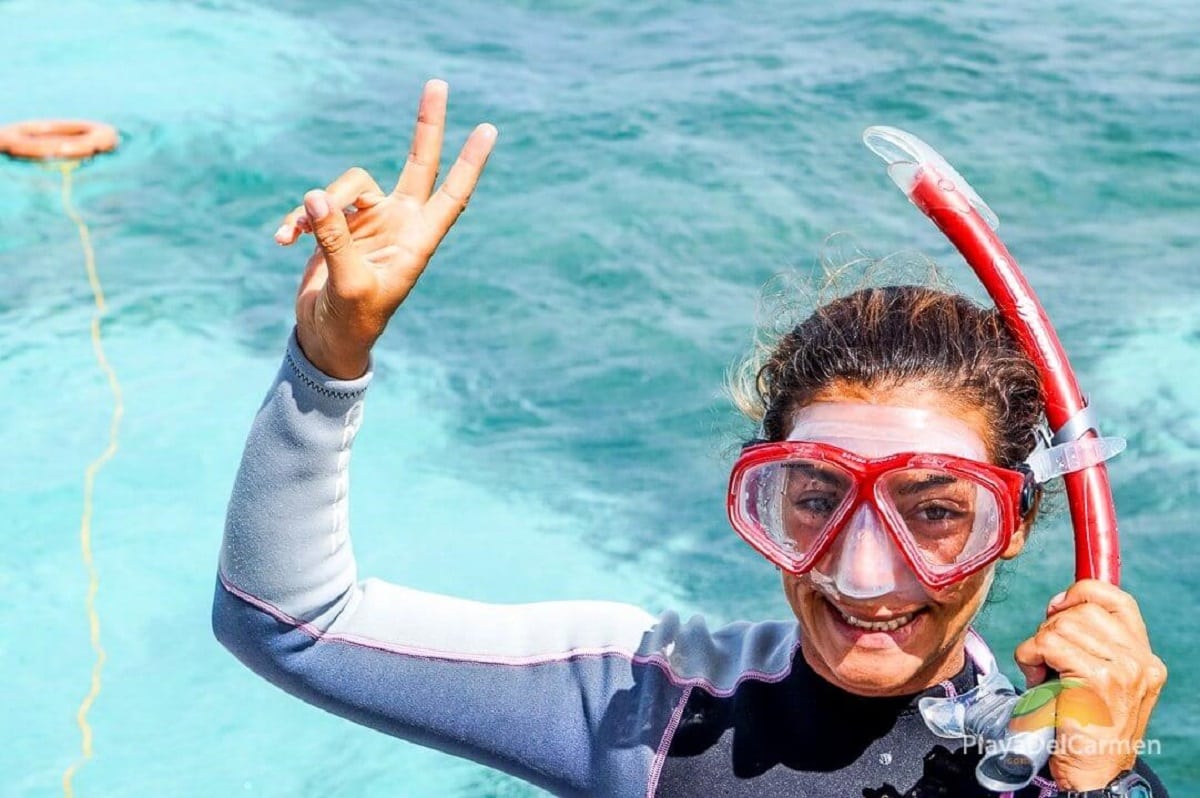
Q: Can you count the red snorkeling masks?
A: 1